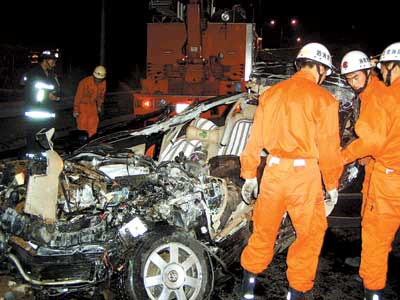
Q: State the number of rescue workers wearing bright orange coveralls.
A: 4